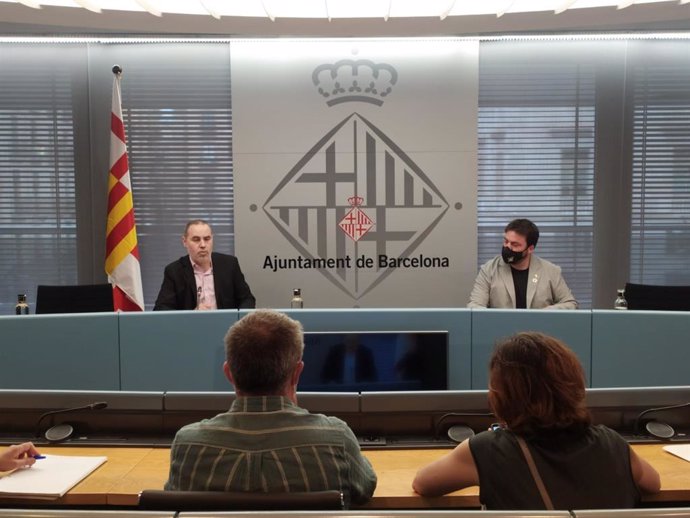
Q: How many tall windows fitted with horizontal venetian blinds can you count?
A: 4